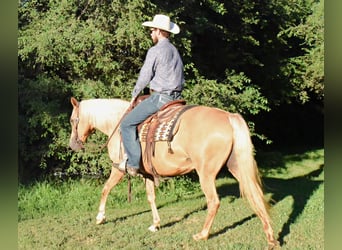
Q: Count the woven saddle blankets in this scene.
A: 1